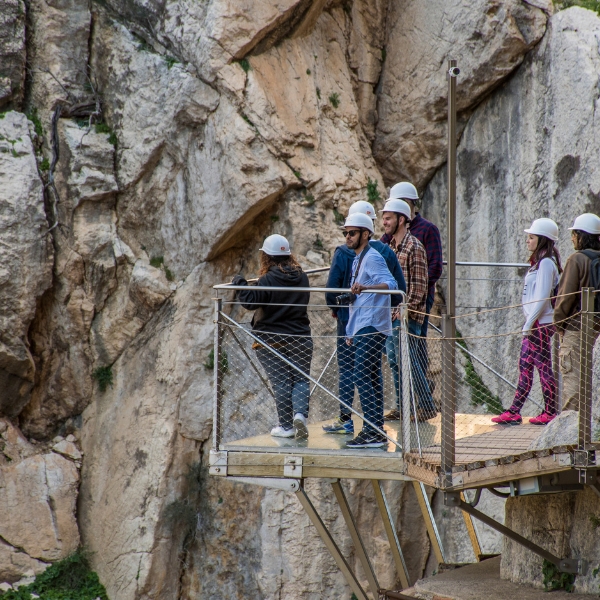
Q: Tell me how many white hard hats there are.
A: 7